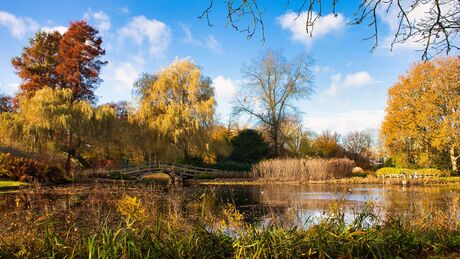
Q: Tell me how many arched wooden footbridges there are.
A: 1